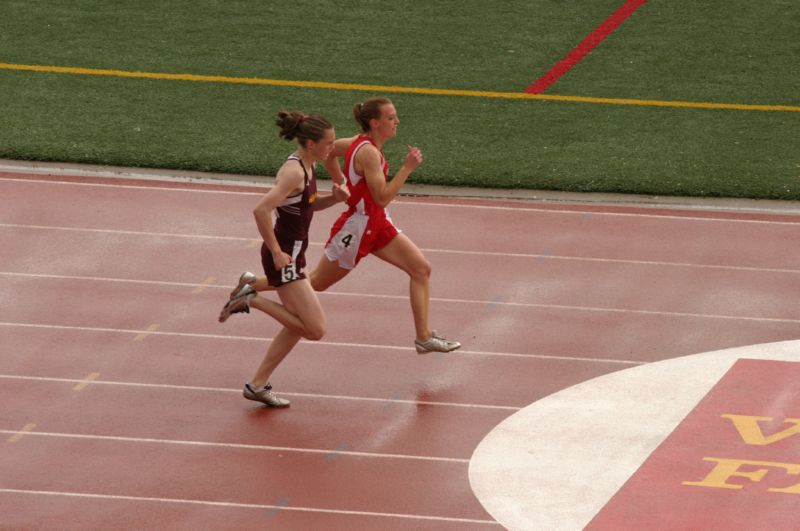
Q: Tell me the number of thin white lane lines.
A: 7